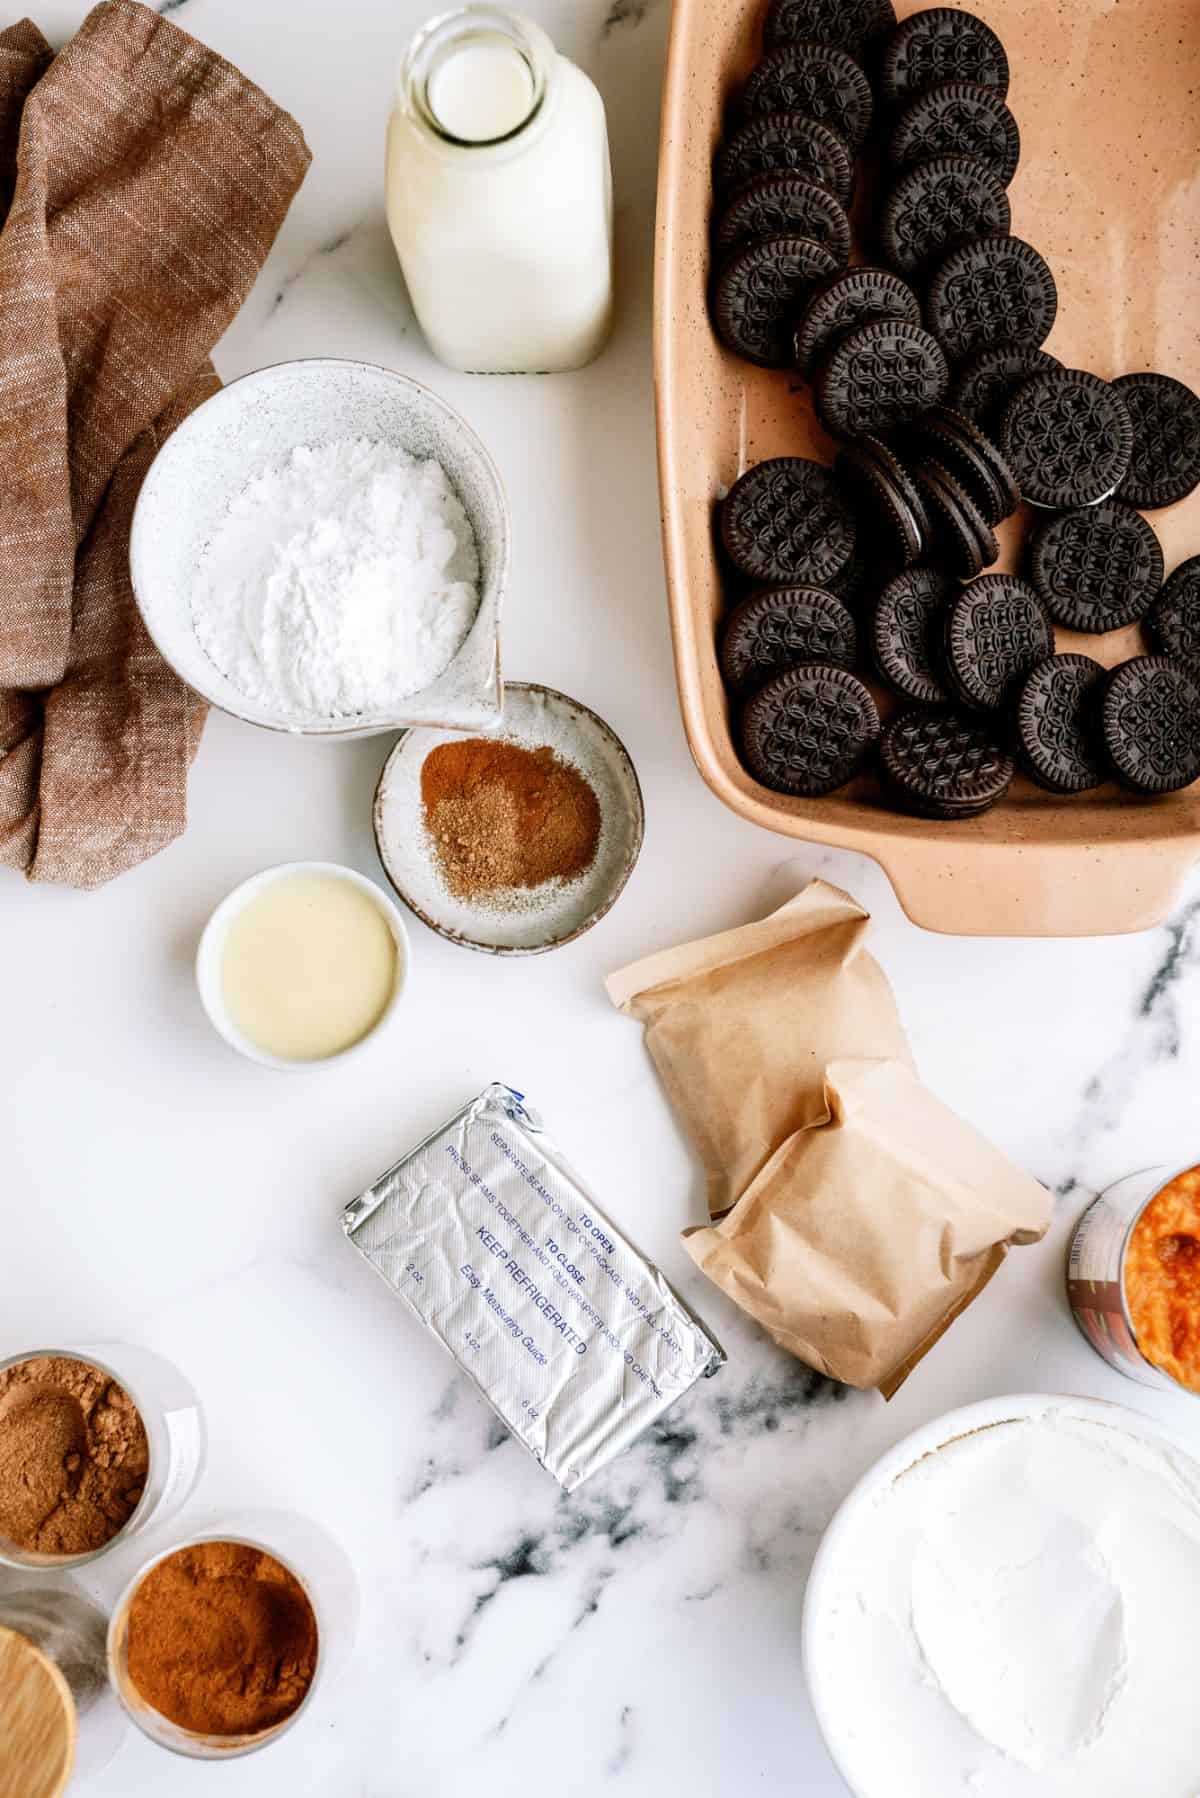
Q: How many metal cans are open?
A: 1